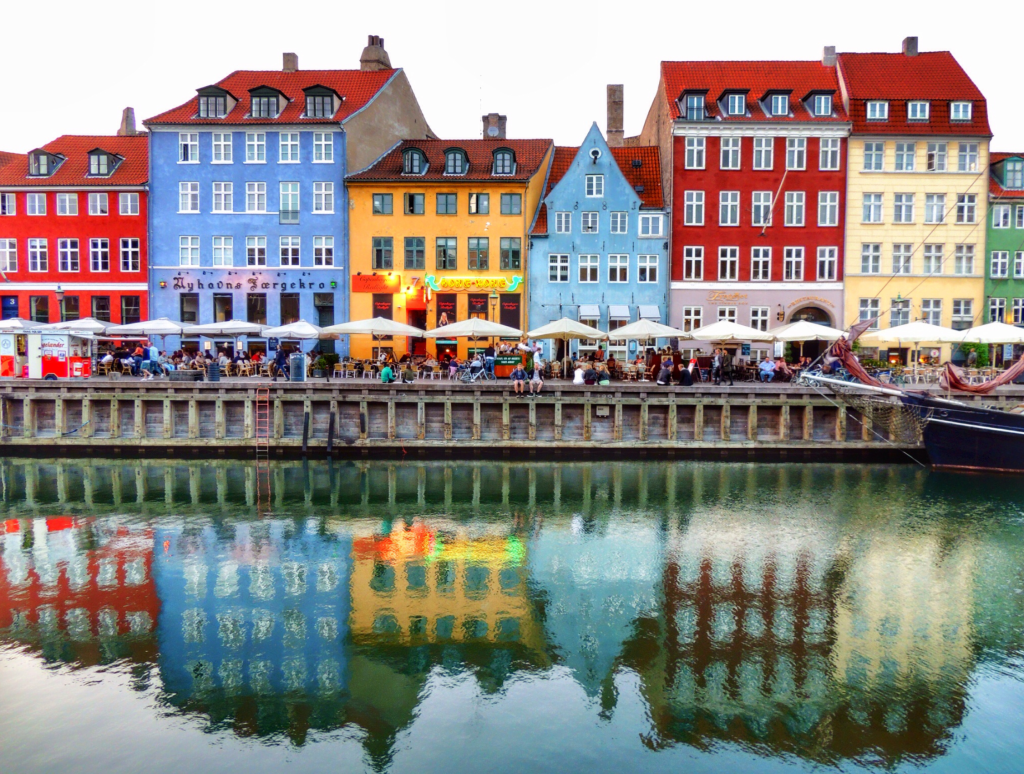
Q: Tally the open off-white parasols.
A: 13